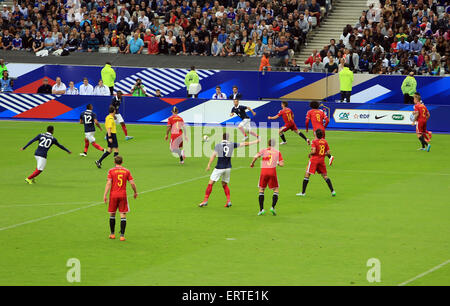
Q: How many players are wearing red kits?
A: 7